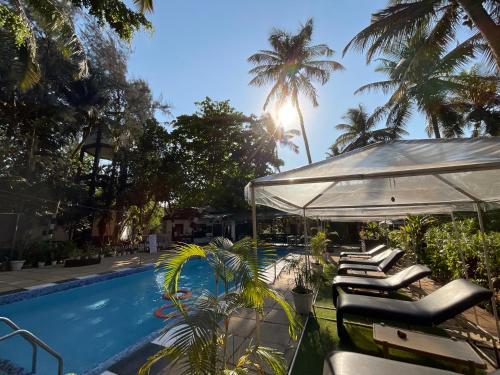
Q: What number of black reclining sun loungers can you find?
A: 6